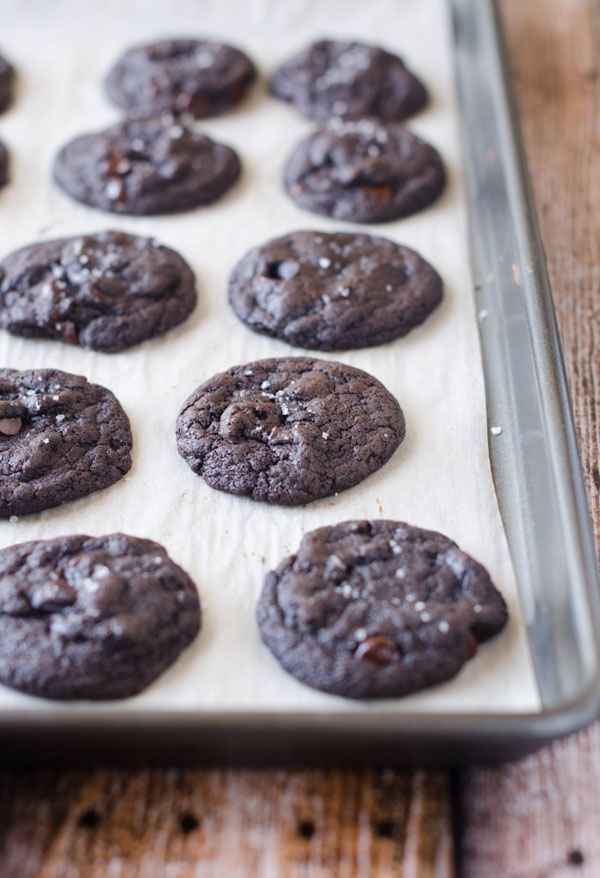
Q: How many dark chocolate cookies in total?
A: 12